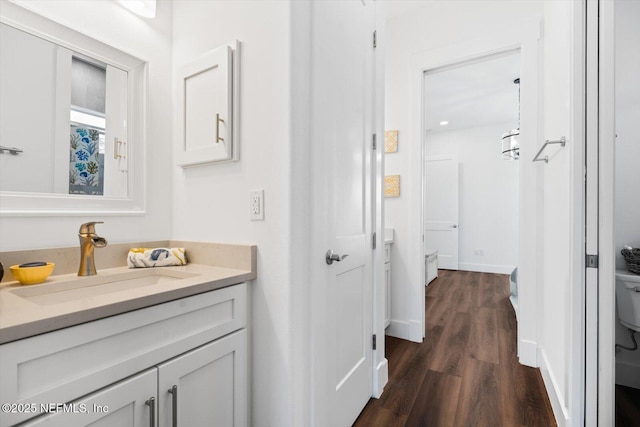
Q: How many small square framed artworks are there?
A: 2